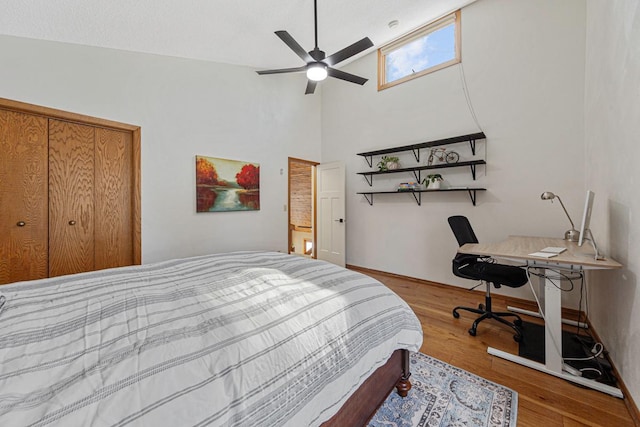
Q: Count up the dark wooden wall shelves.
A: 3